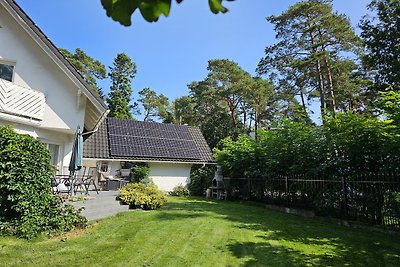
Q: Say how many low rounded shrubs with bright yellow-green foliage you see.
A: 1